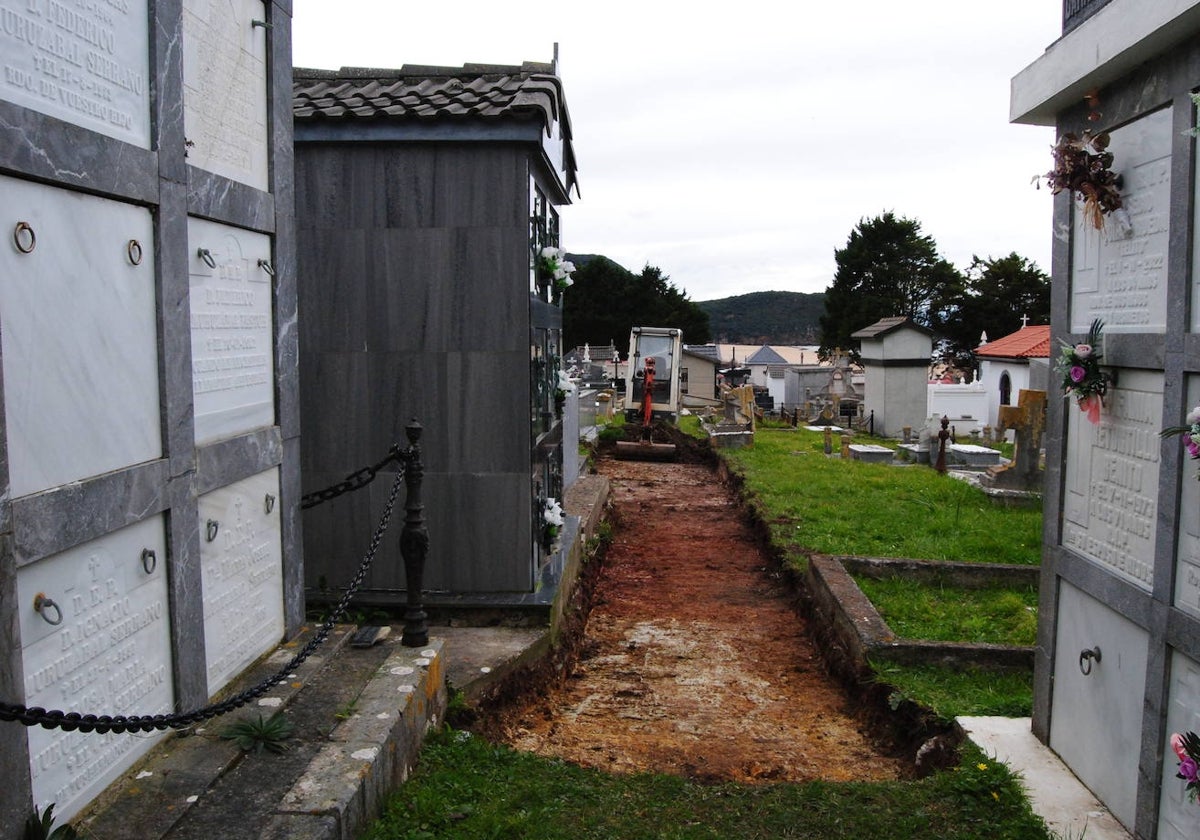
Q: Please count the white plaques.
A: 12